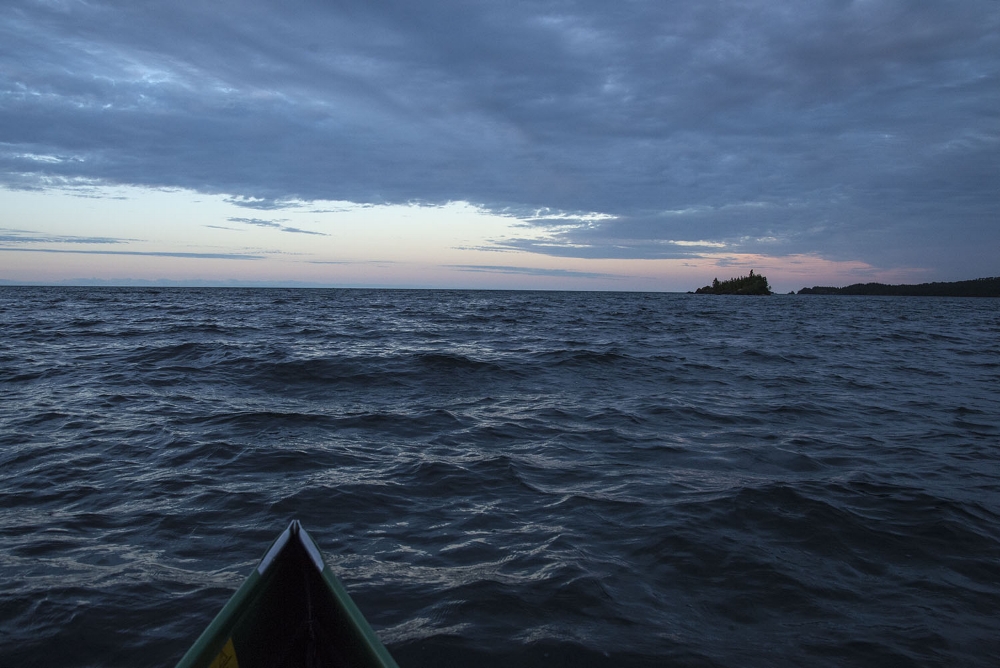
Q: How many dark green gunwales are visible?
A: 2